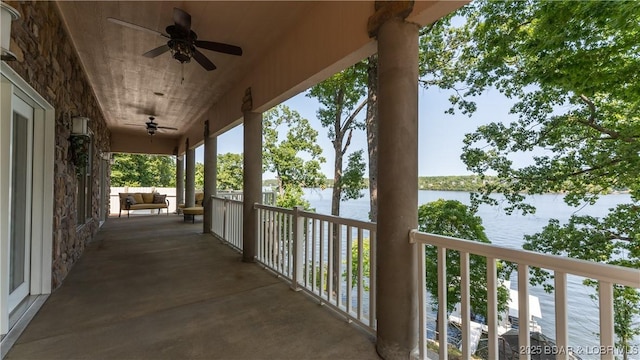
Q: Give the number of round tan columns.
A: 5